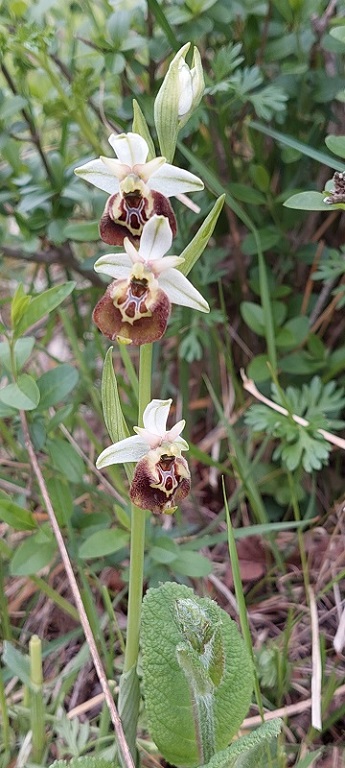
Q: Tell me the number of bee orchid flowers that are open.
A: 3